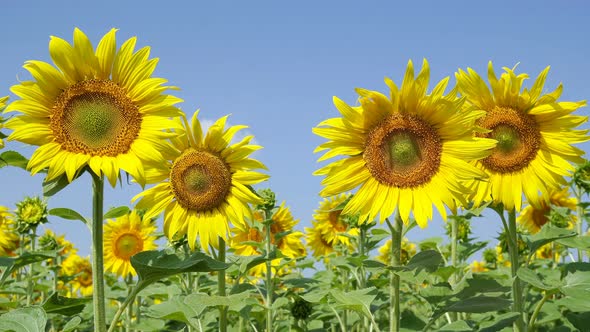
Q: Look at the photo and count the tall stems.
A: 4